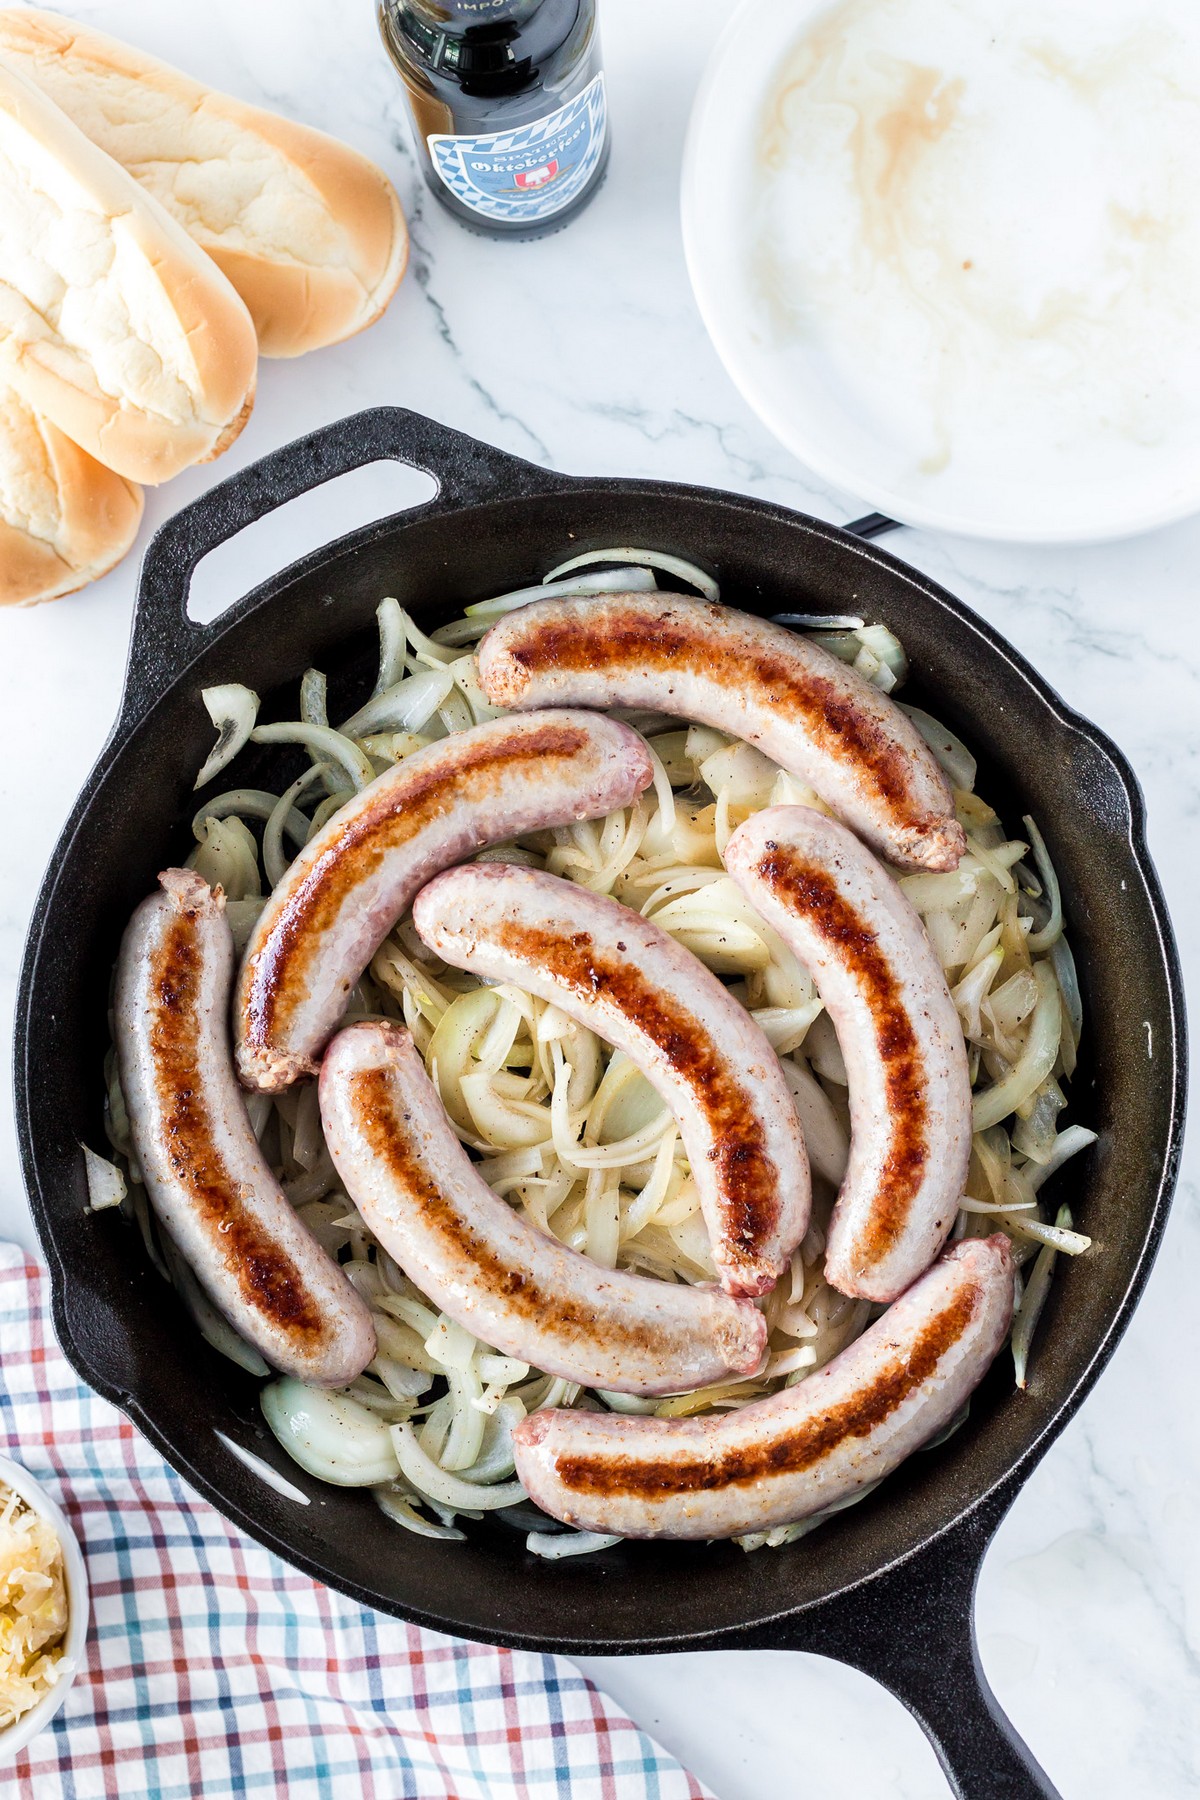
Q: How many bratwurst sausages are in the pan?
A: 7